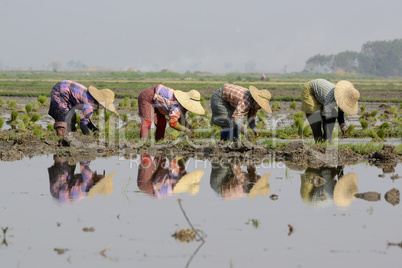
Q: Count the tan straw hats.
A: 4